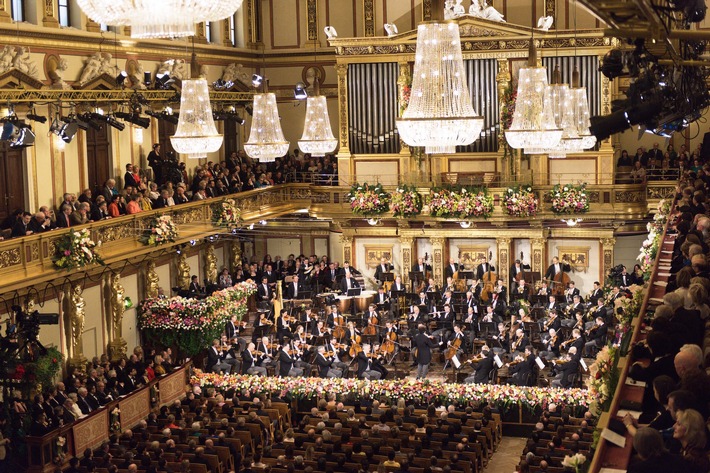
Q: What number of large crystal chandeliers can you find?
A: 8